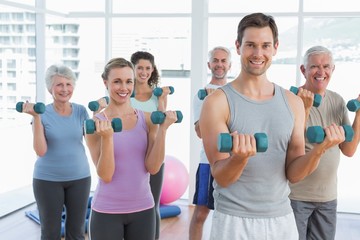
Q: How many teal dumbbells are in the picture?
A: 11